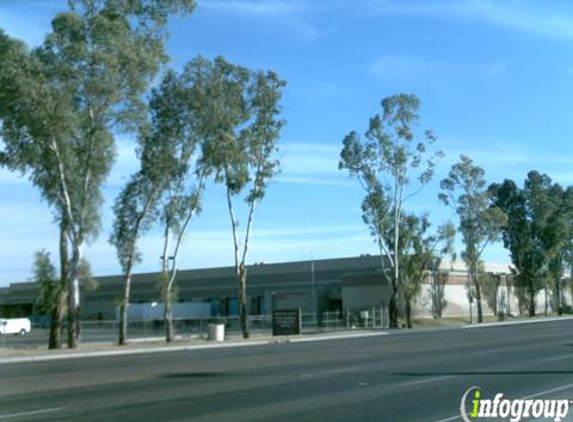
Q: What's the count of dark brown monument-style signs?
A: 1